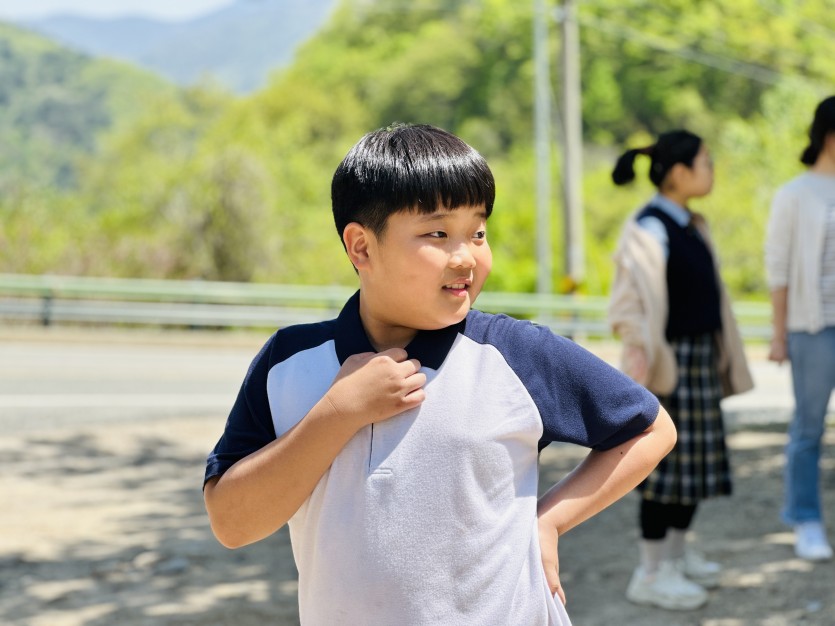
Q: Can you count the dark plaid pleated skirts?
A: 1